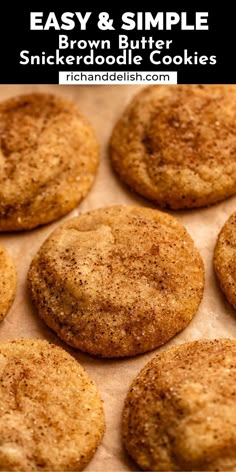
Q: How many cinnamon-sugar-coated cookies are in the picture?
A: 7